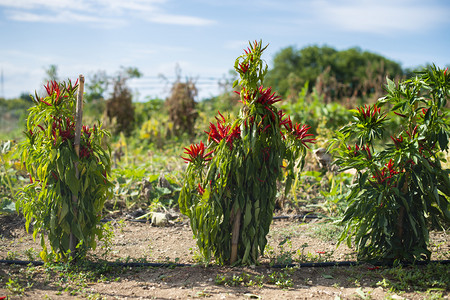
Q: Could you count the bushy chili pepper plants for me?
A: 3